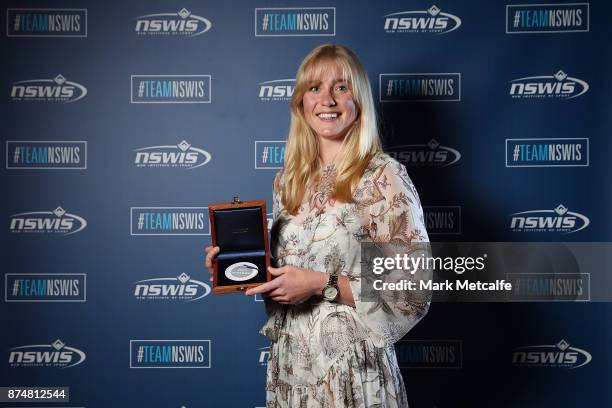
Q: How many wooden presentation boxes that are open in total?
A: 1